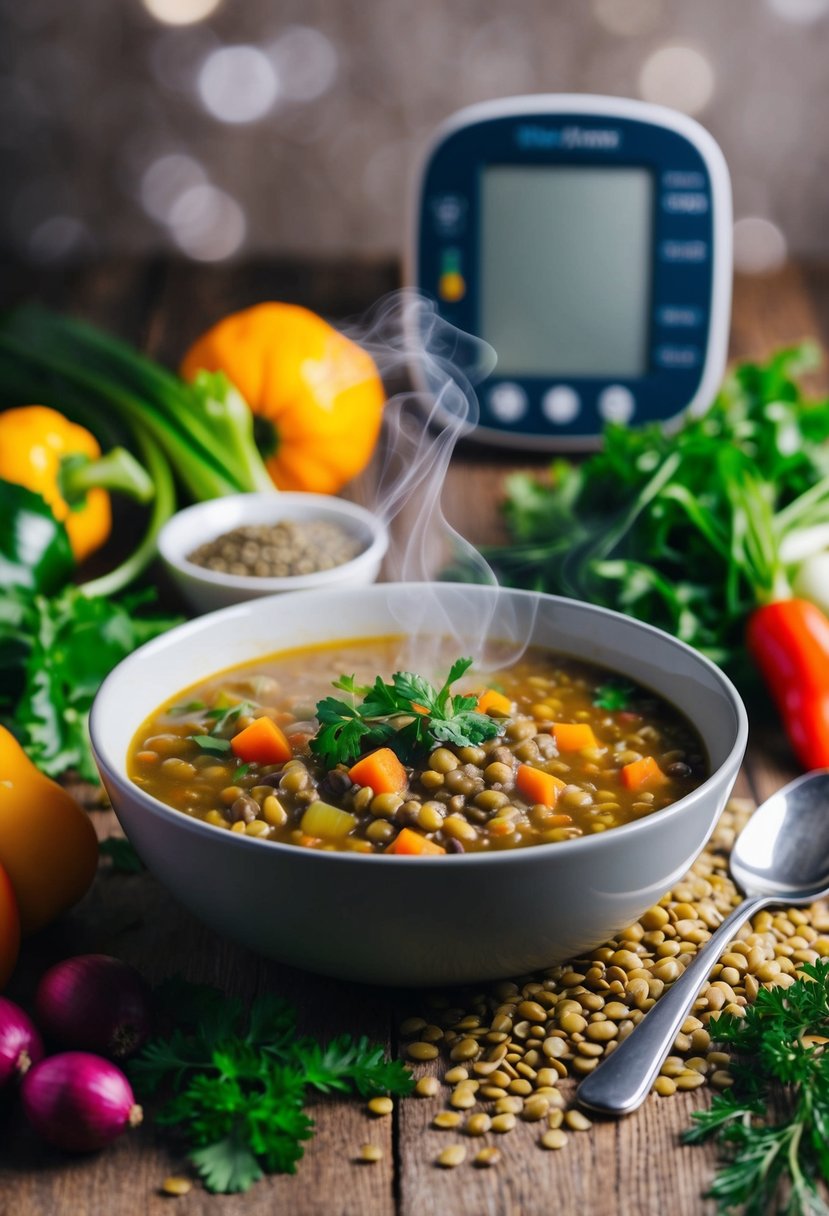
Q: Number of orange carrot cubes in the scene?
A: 7